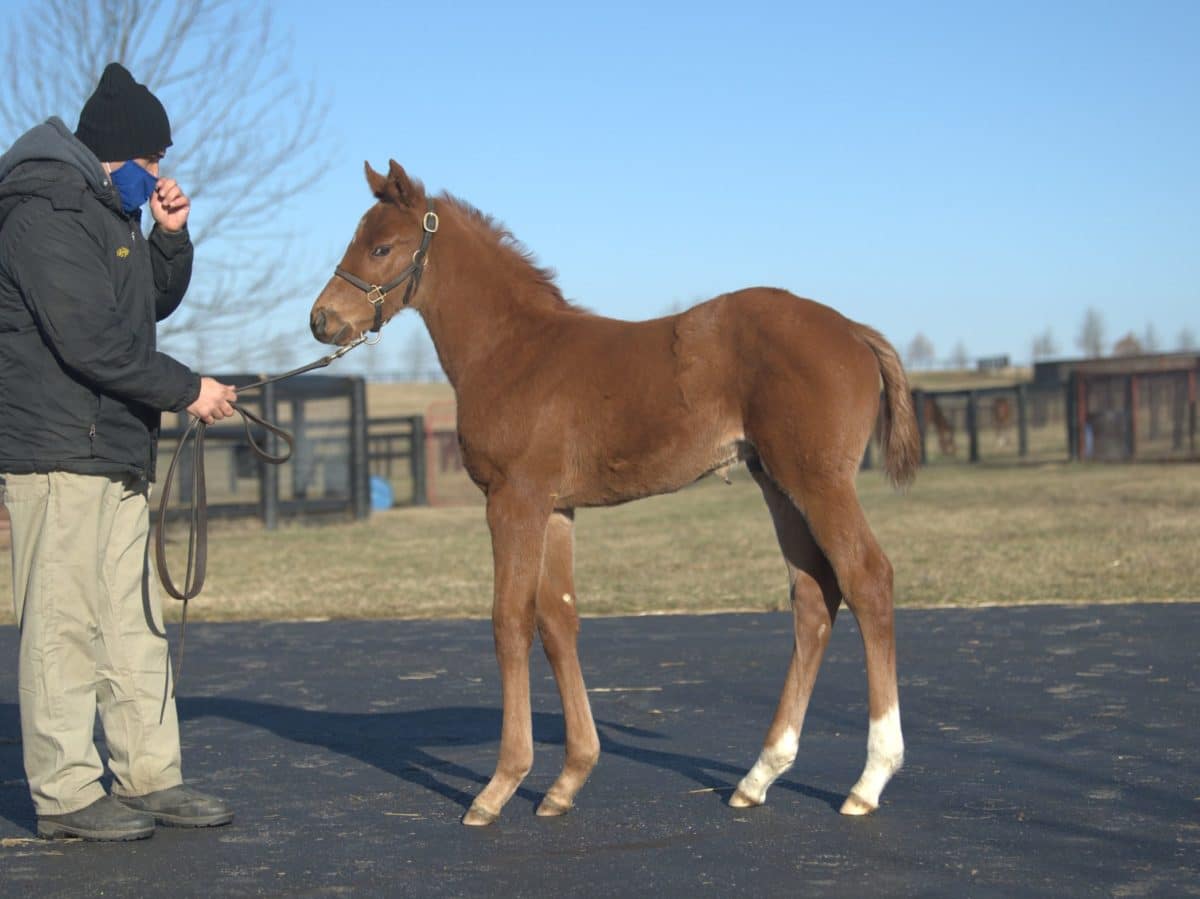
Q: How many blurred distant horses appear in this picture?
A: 2